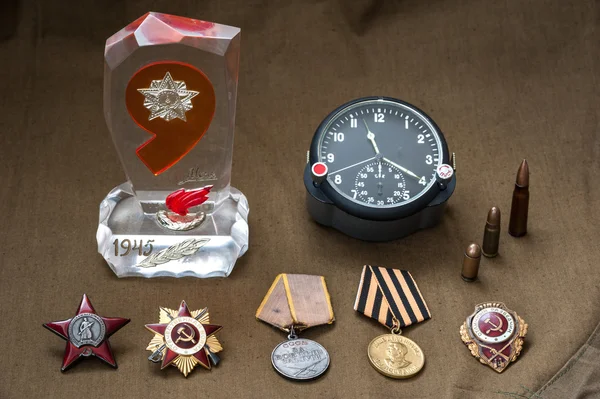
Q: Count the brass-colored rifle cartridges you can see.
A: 3